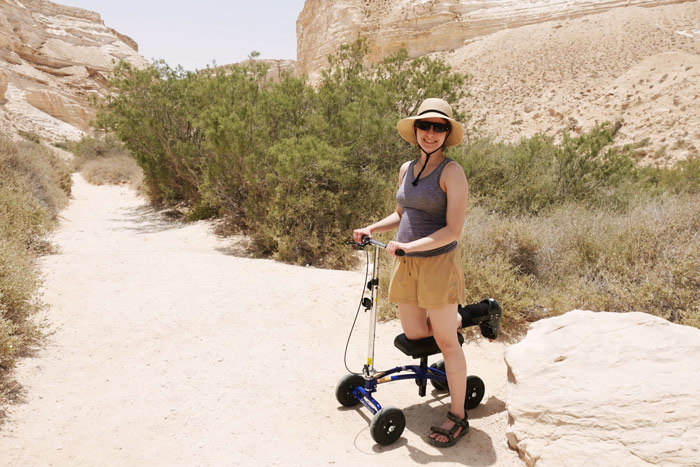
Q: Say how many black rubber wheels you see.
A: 4